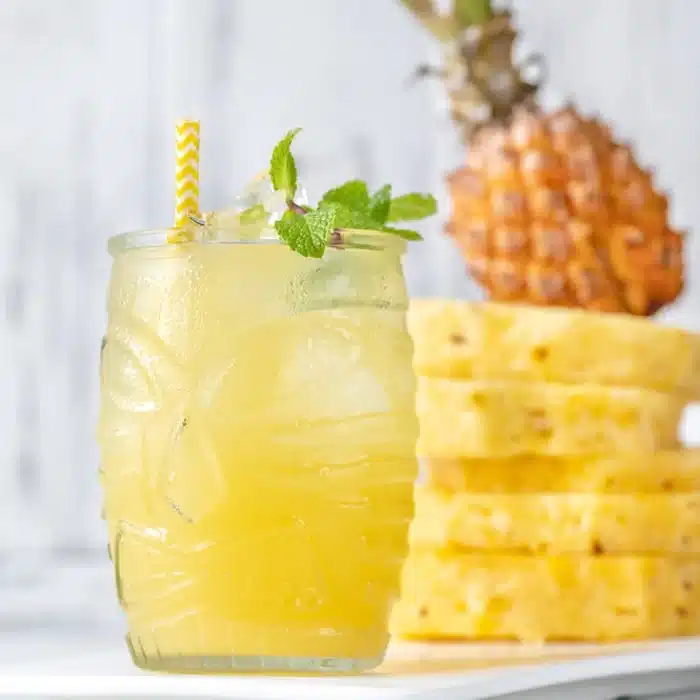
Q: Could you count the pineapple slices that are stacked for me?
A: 5